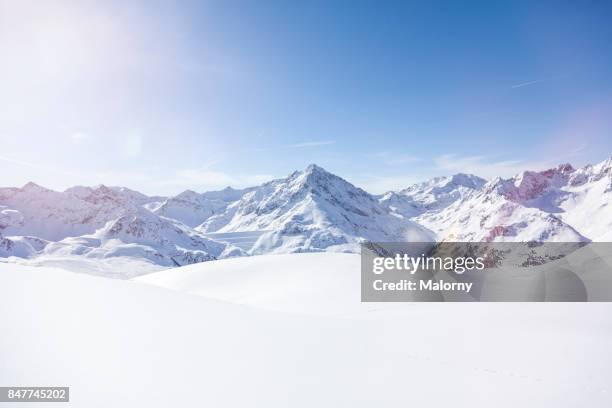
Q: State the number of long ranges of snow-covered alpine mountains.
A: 1